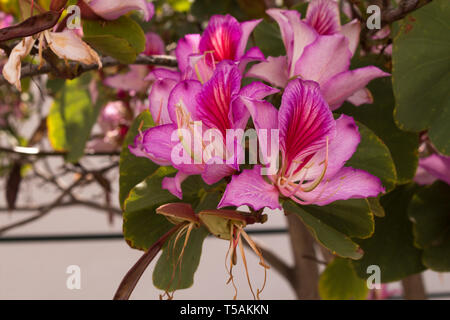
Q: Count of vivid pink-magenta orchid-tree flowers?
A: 4